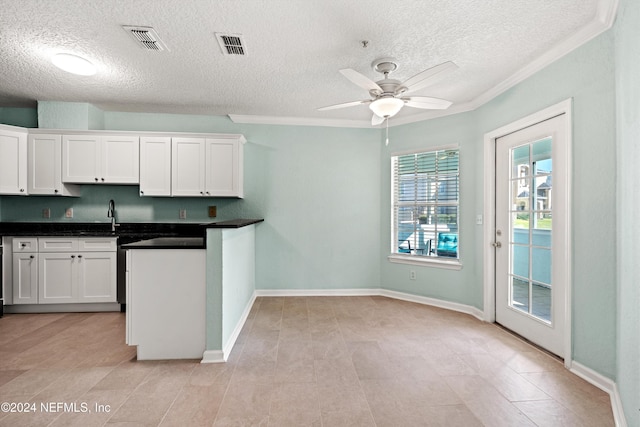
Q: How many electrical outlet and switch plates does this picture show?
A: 6